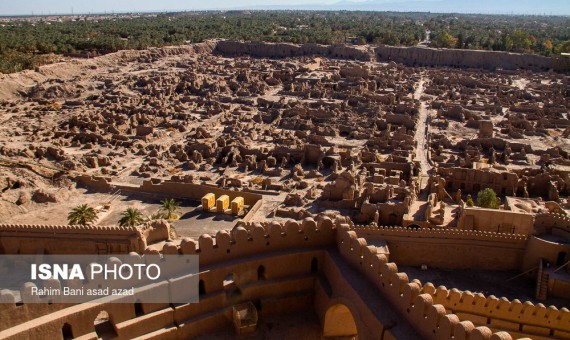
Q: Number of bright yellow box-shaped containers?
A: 3